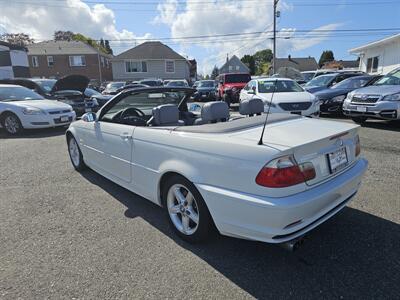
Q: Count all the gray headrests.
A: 3